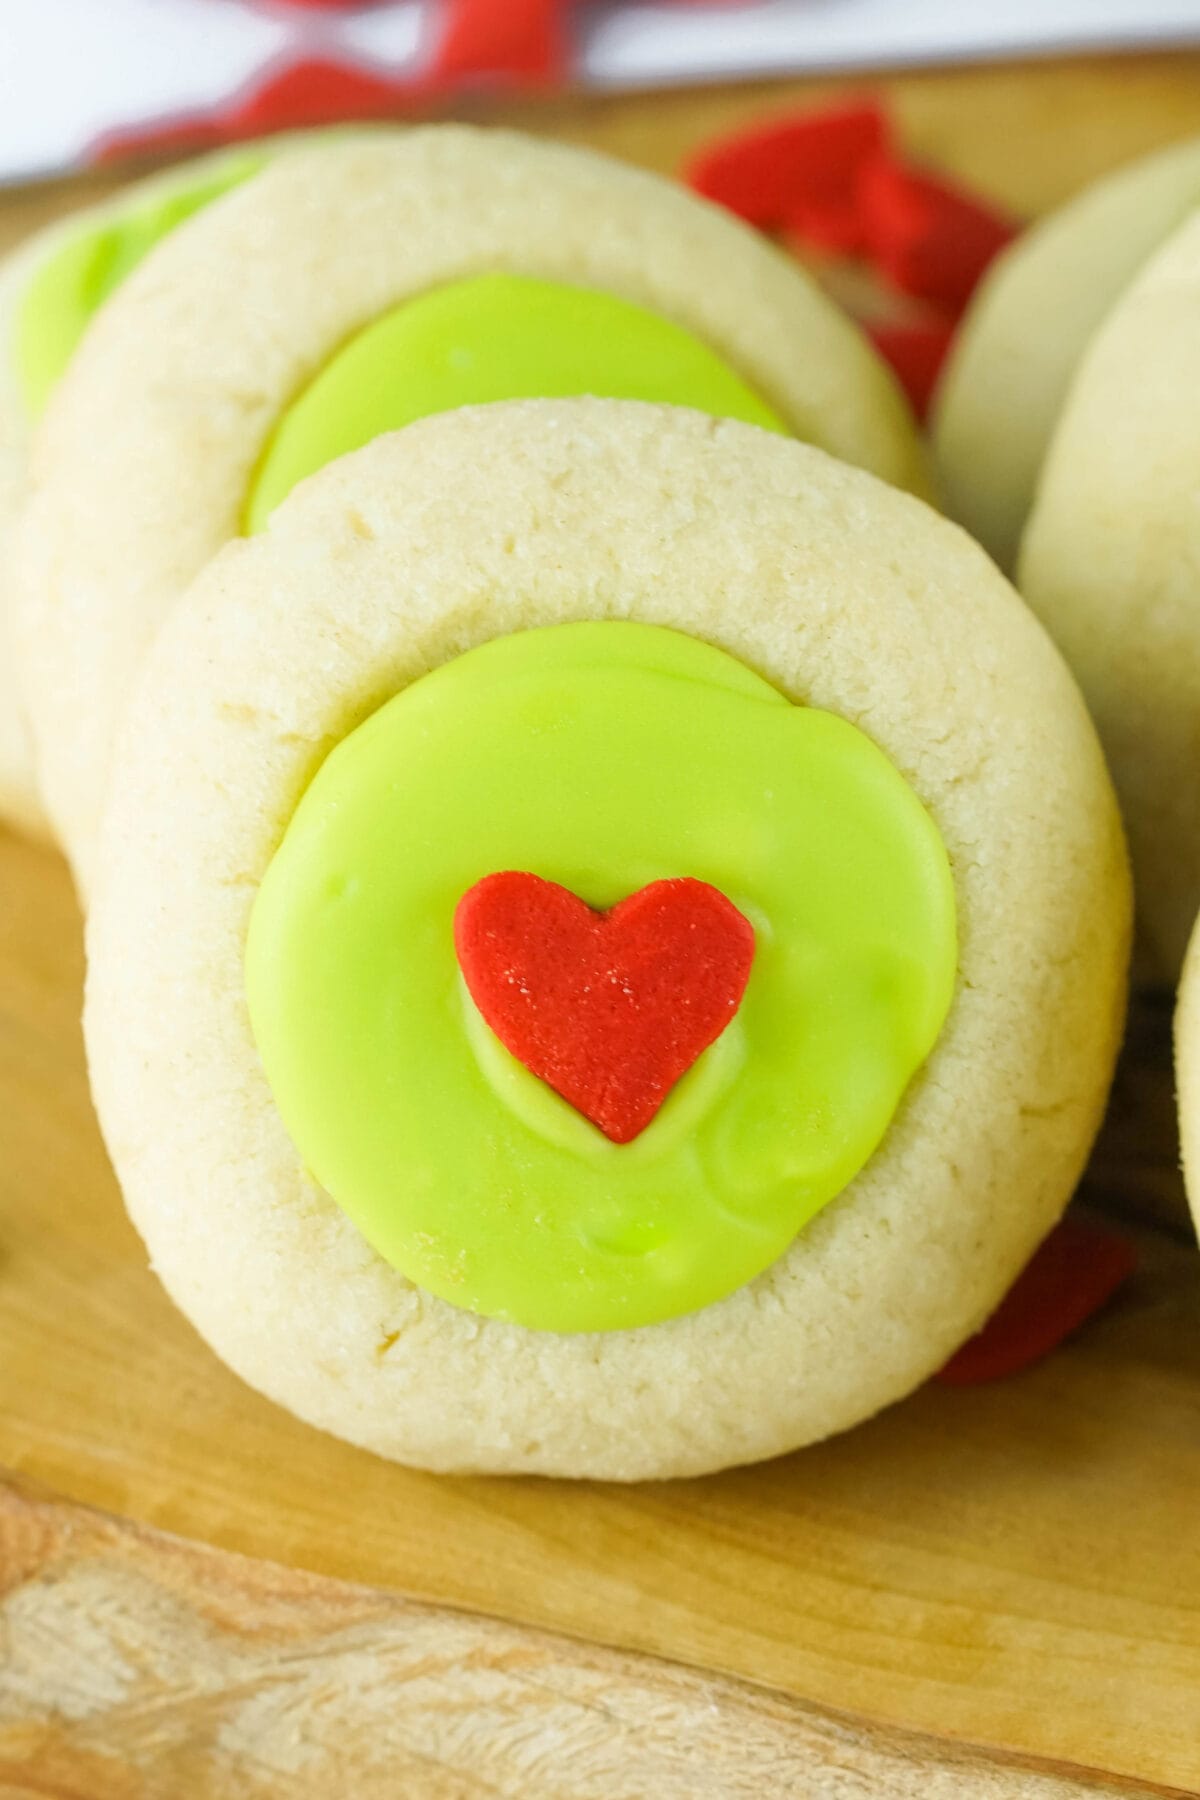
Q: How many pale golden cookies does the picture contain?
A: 6